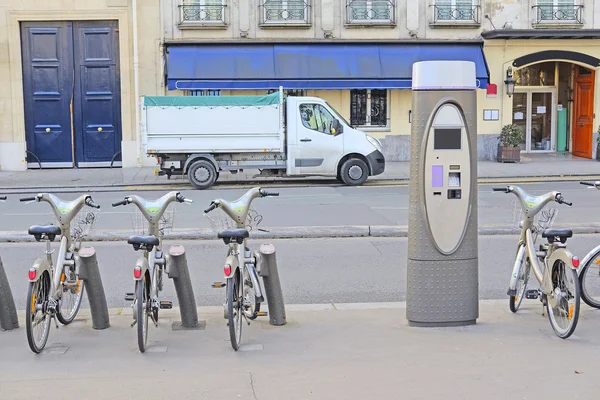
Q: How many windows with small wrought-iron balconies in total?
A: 5